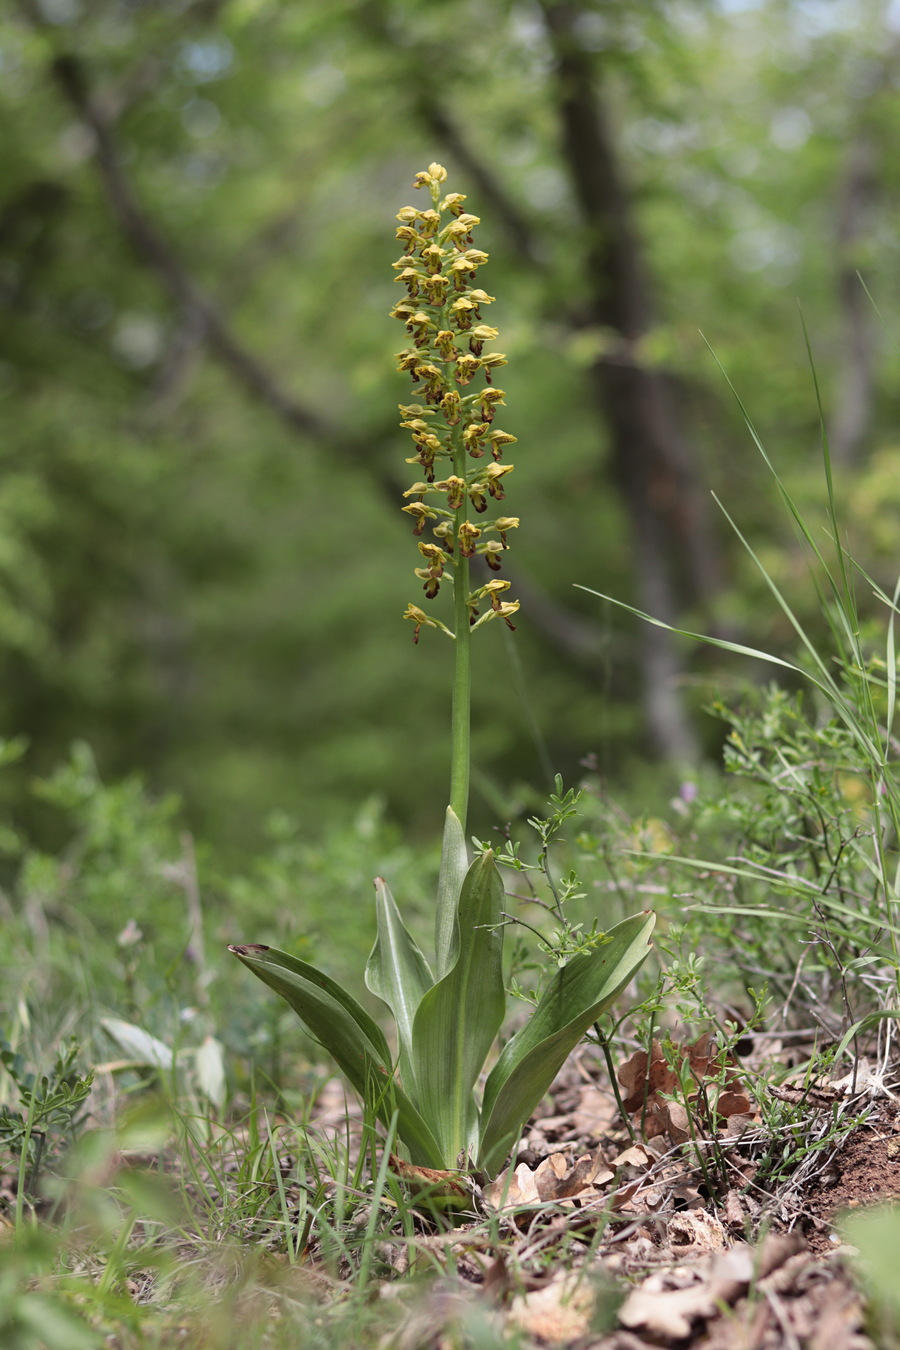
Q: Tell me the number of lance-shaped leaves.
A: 5